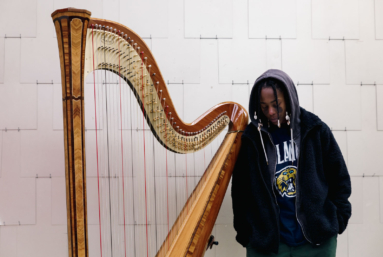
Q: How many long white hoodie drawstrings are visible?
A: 2